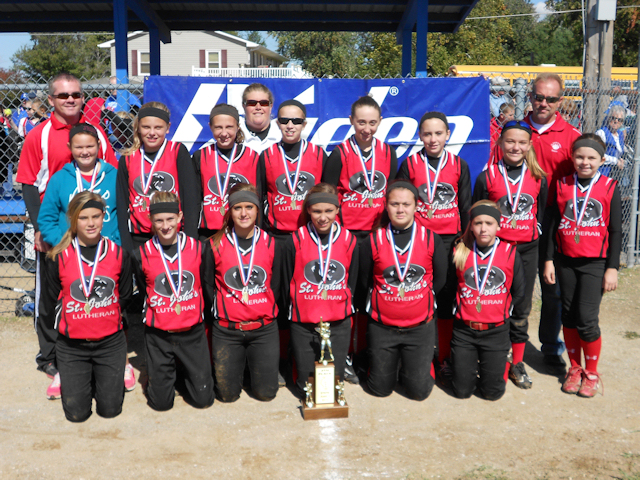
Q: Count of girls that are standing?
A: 8